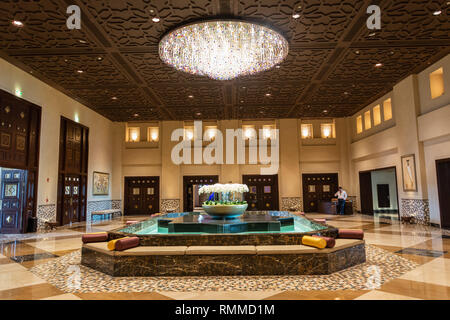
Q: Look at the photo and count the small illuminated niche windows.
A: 13